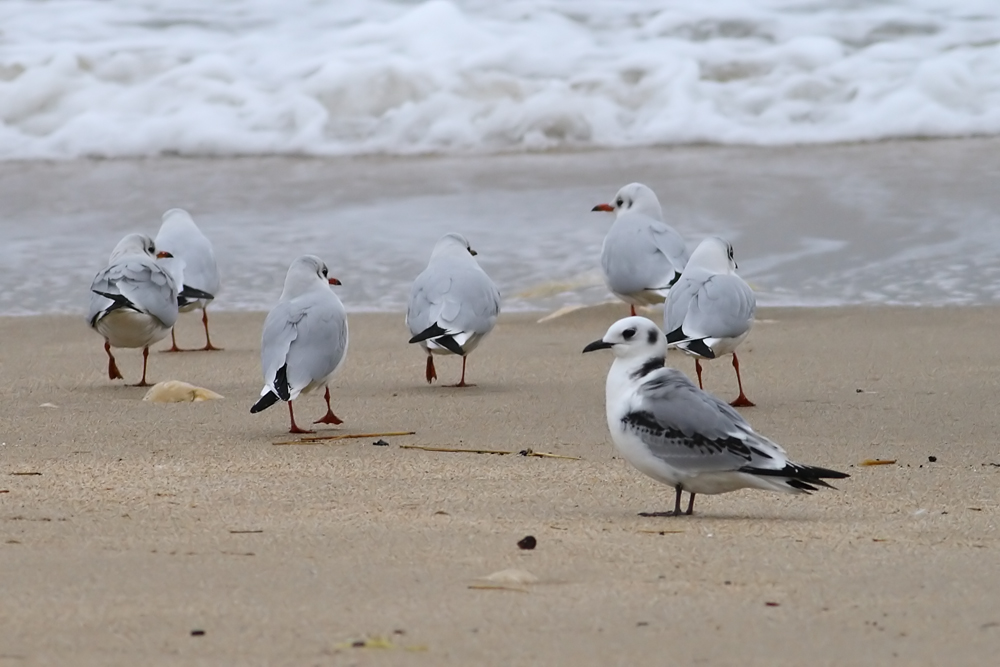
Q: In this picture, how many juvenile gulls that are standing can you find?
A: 1